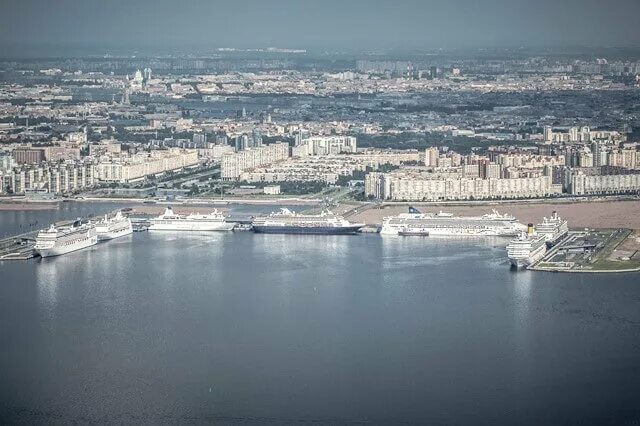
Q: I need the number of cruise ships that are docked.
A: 7